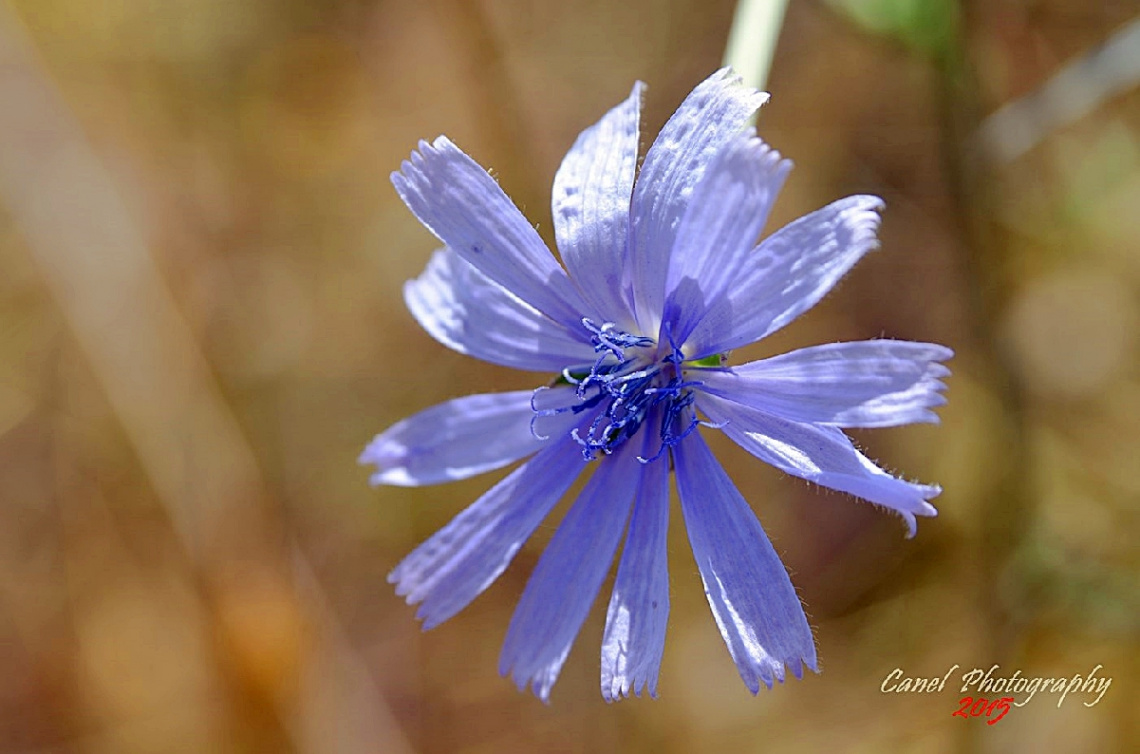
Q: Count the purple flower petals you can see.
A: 13